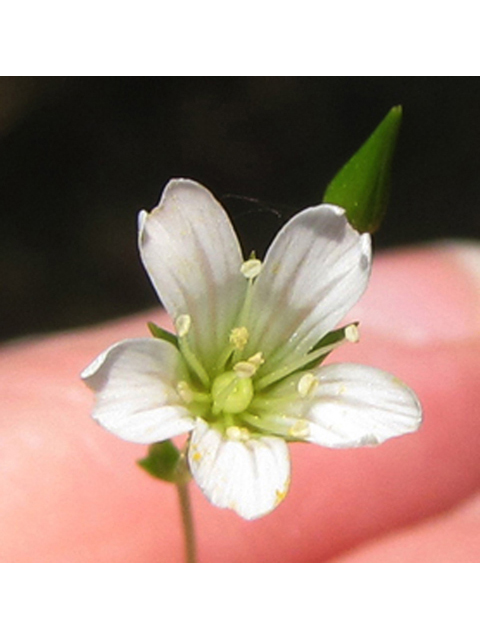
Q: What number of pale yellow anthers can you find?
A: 10